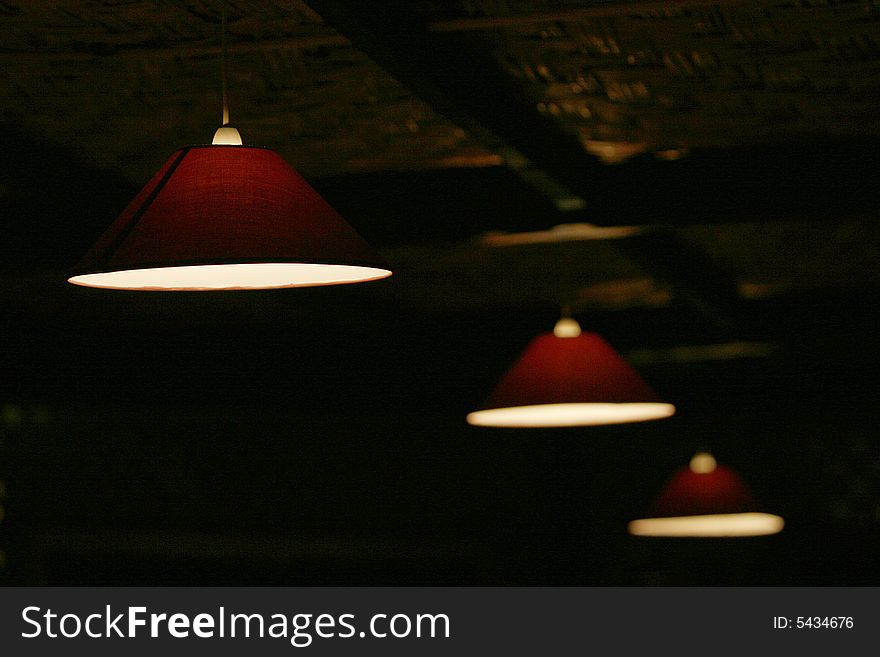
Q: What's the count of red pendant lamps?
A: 3